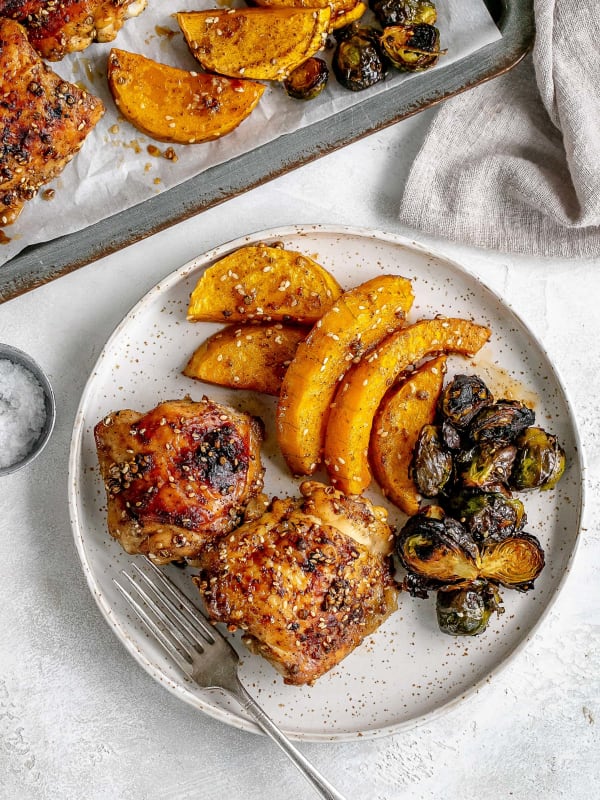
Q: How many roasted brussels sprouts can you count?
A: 13